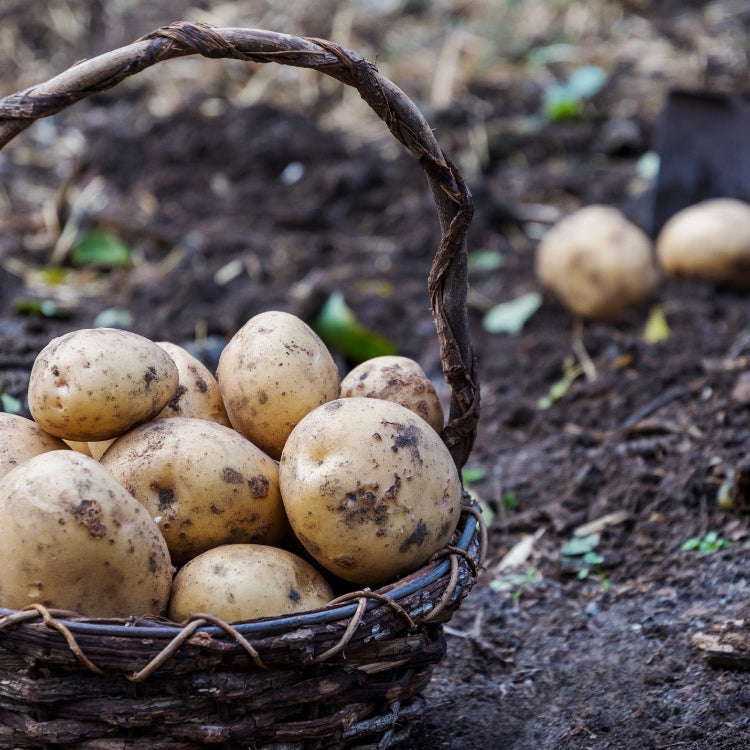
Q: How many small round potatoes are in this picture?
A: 11